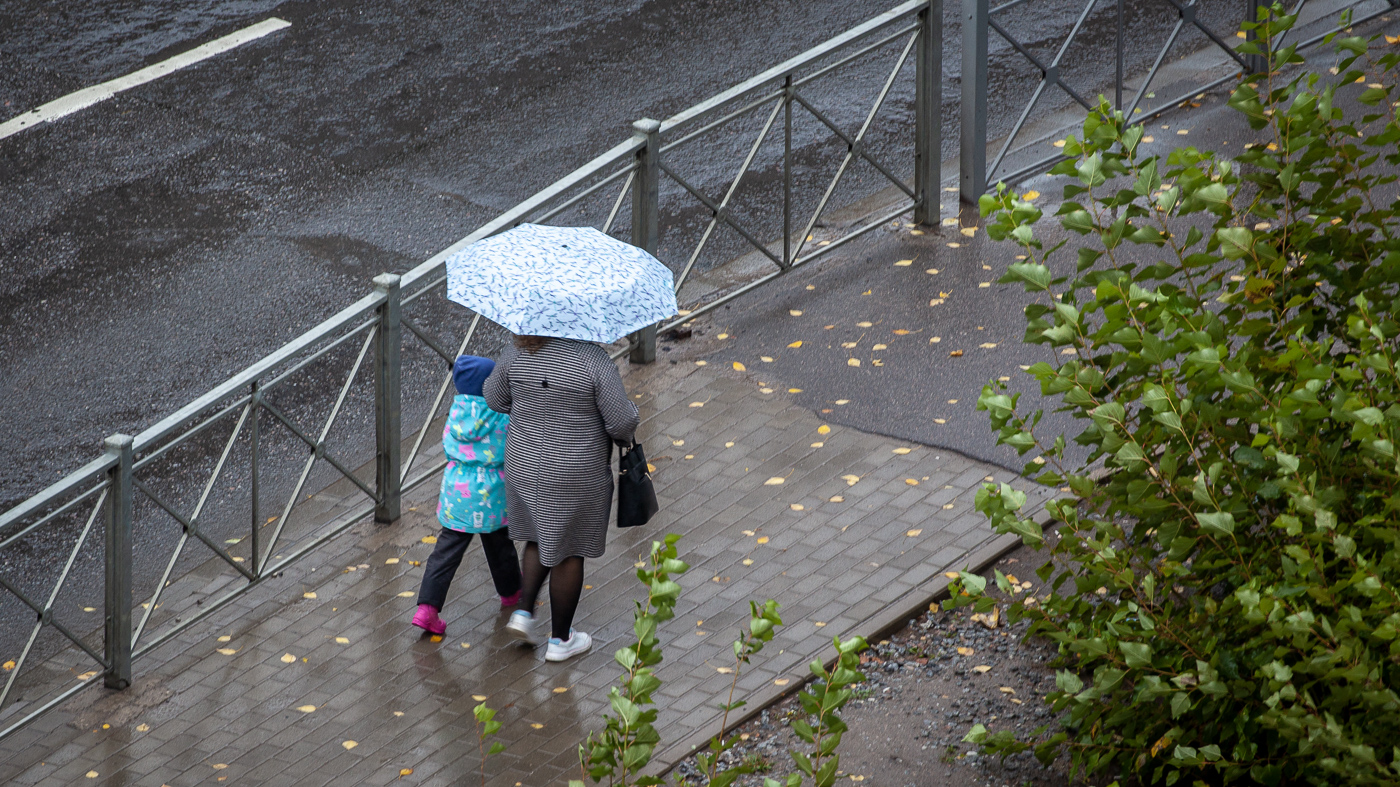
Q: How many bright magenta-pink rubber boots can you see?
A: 2